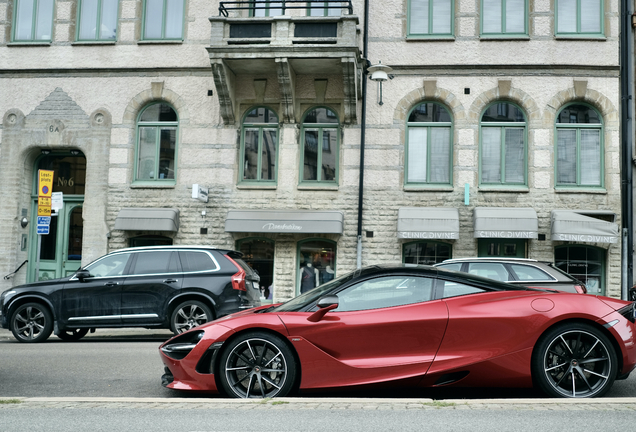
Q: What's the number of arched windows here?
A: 6